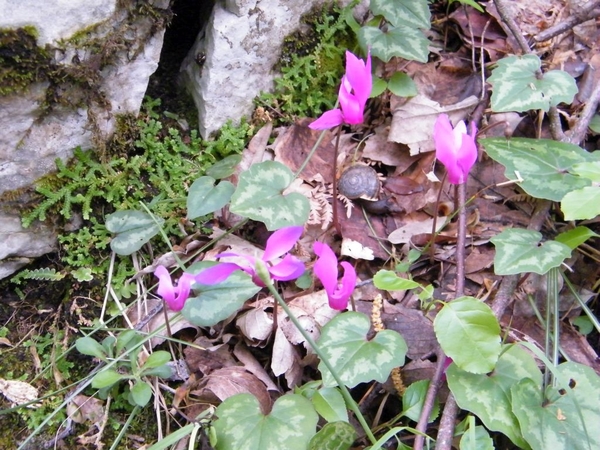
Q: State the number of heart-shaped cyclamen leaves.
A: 13